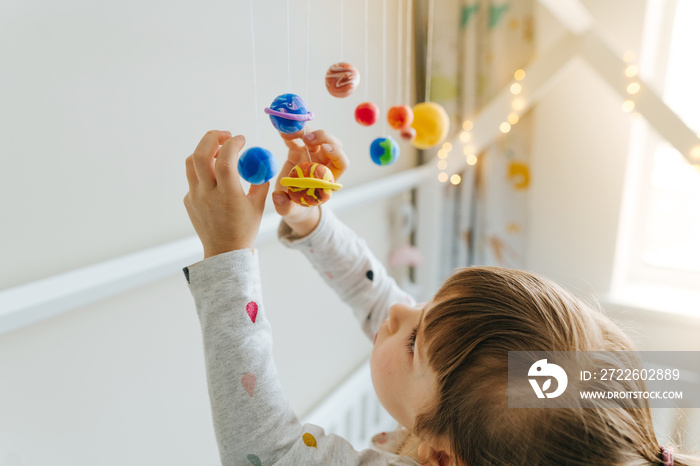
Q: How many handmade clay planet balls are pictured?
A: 9